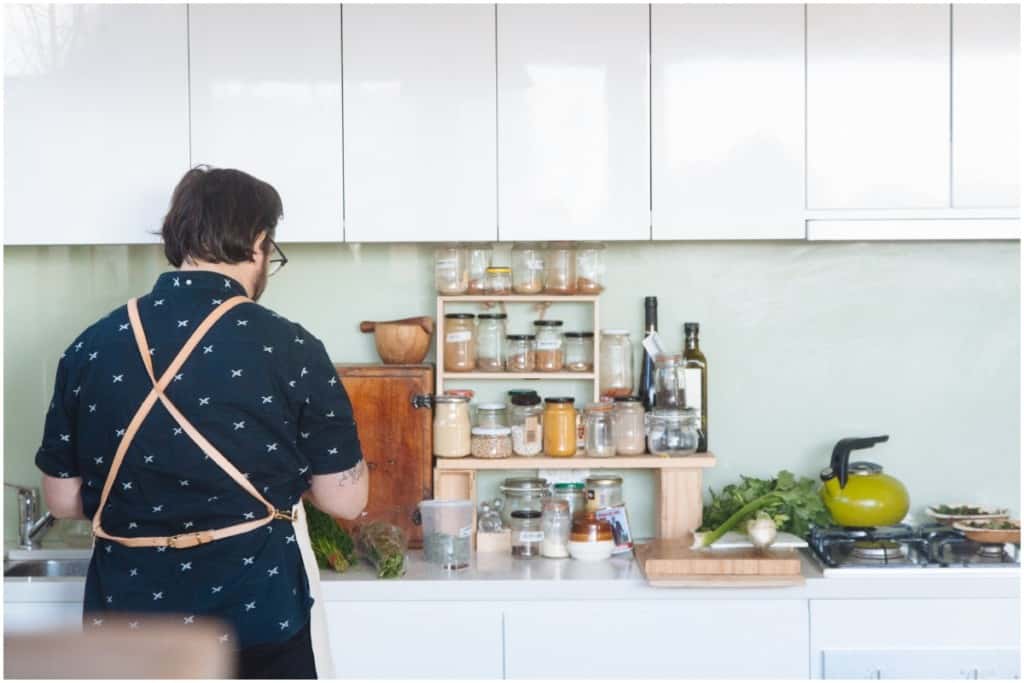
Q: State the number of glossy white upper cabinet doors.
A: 7